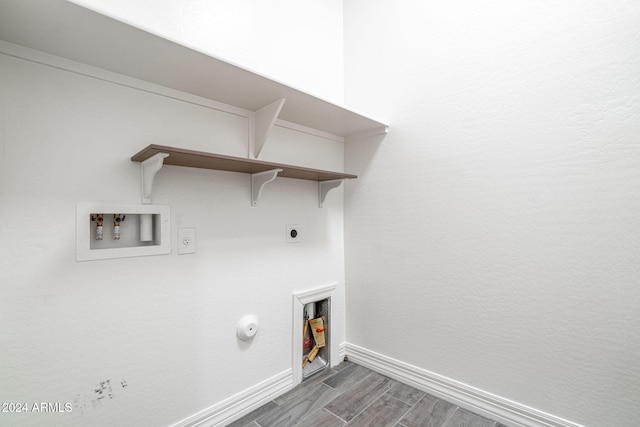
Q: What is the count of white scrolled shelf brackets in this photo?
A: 3